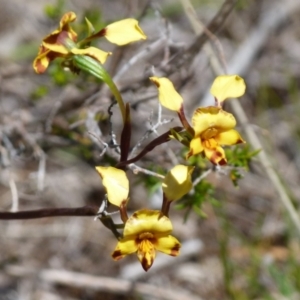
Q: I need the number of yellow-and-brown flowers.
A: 3